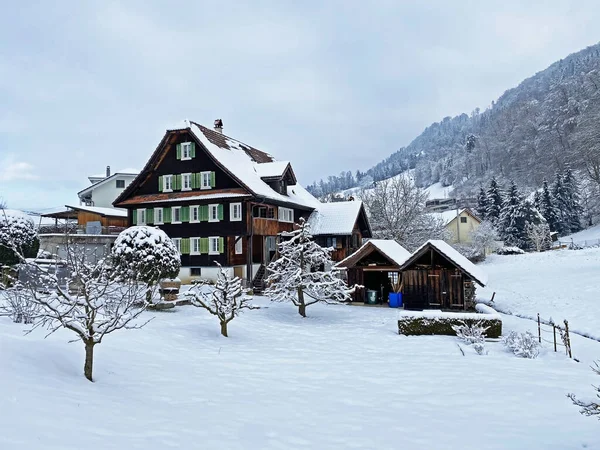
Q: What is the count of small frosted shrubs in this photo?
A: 2